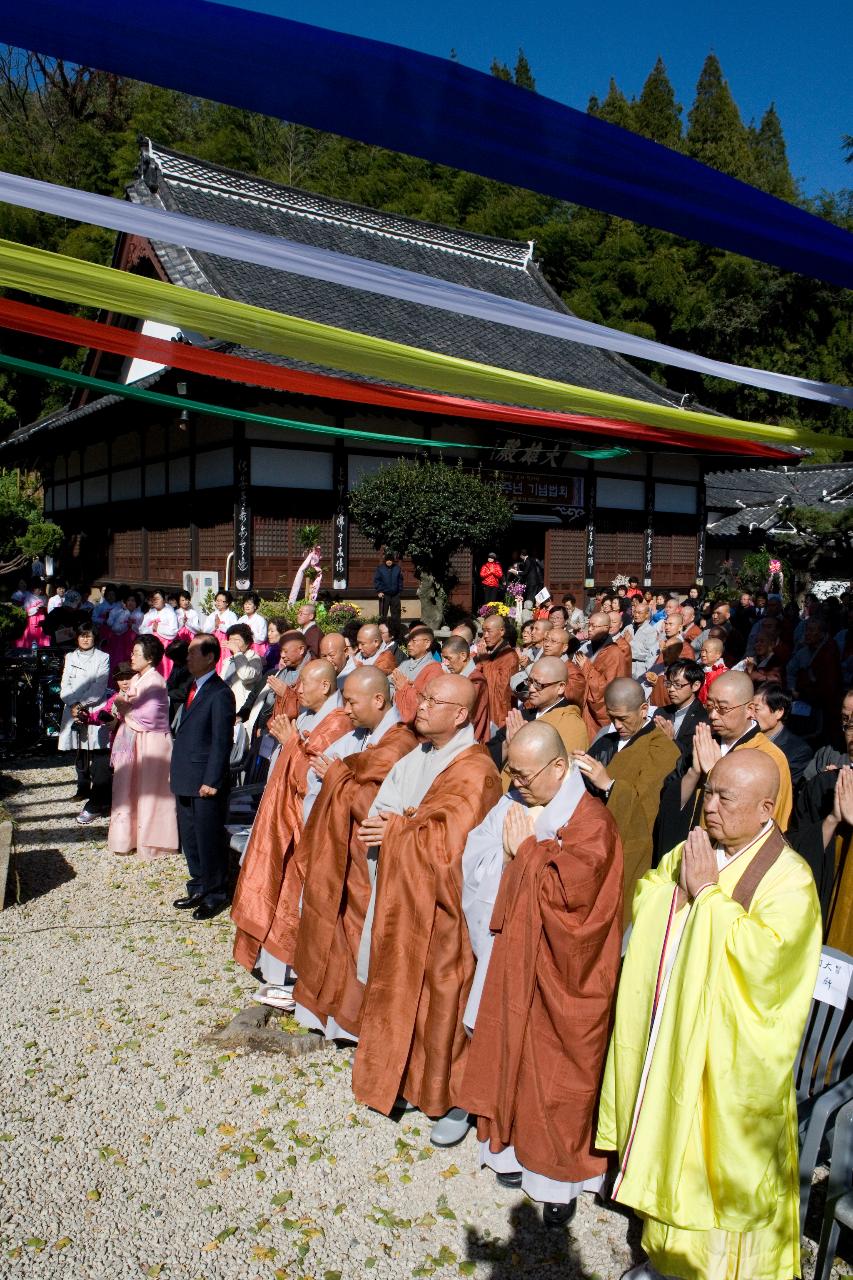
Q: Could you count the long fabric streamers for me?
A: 5